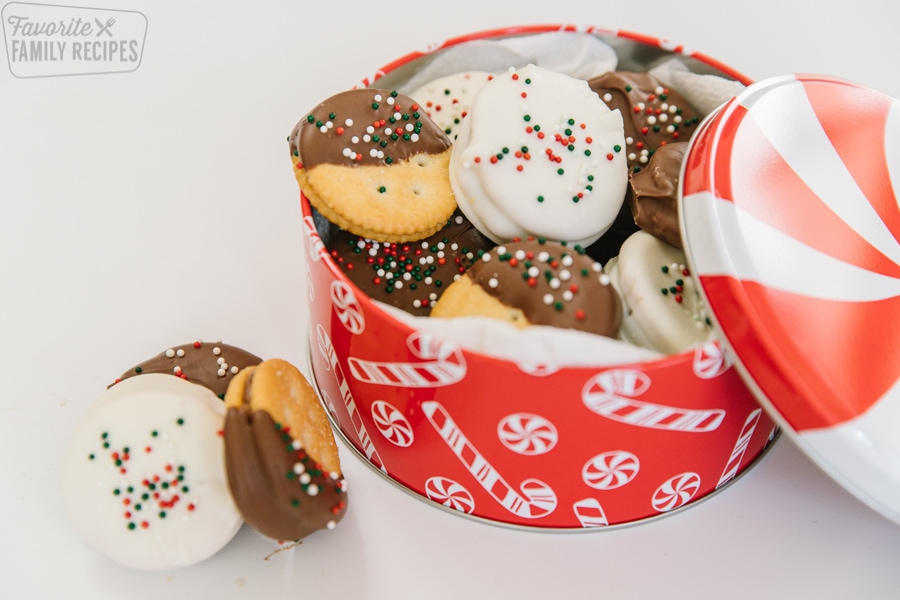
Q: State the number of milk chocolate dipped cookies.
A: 7